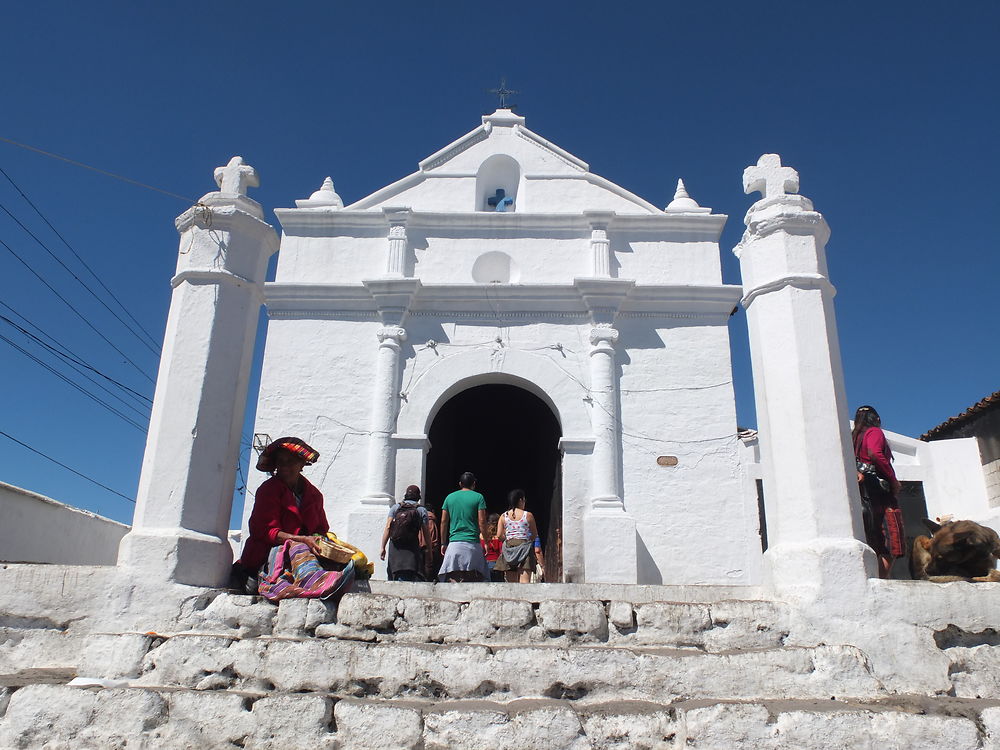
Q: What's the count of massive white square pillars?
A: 2